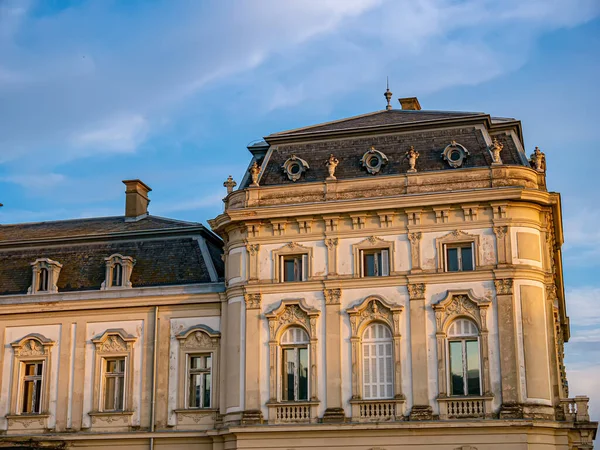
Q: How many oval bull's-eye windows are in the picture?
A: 3